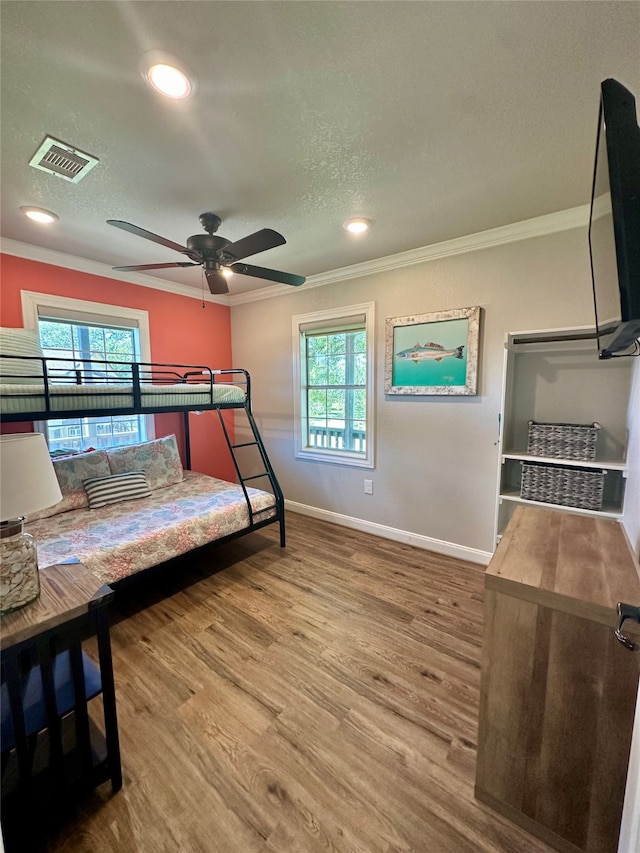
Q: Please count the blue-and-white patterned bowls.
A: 0